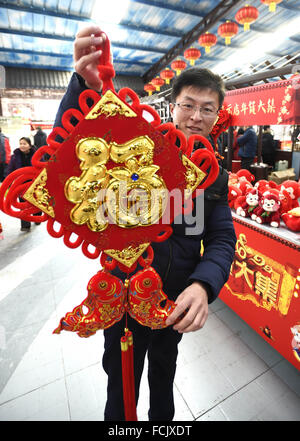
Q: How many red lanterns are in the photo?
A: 9